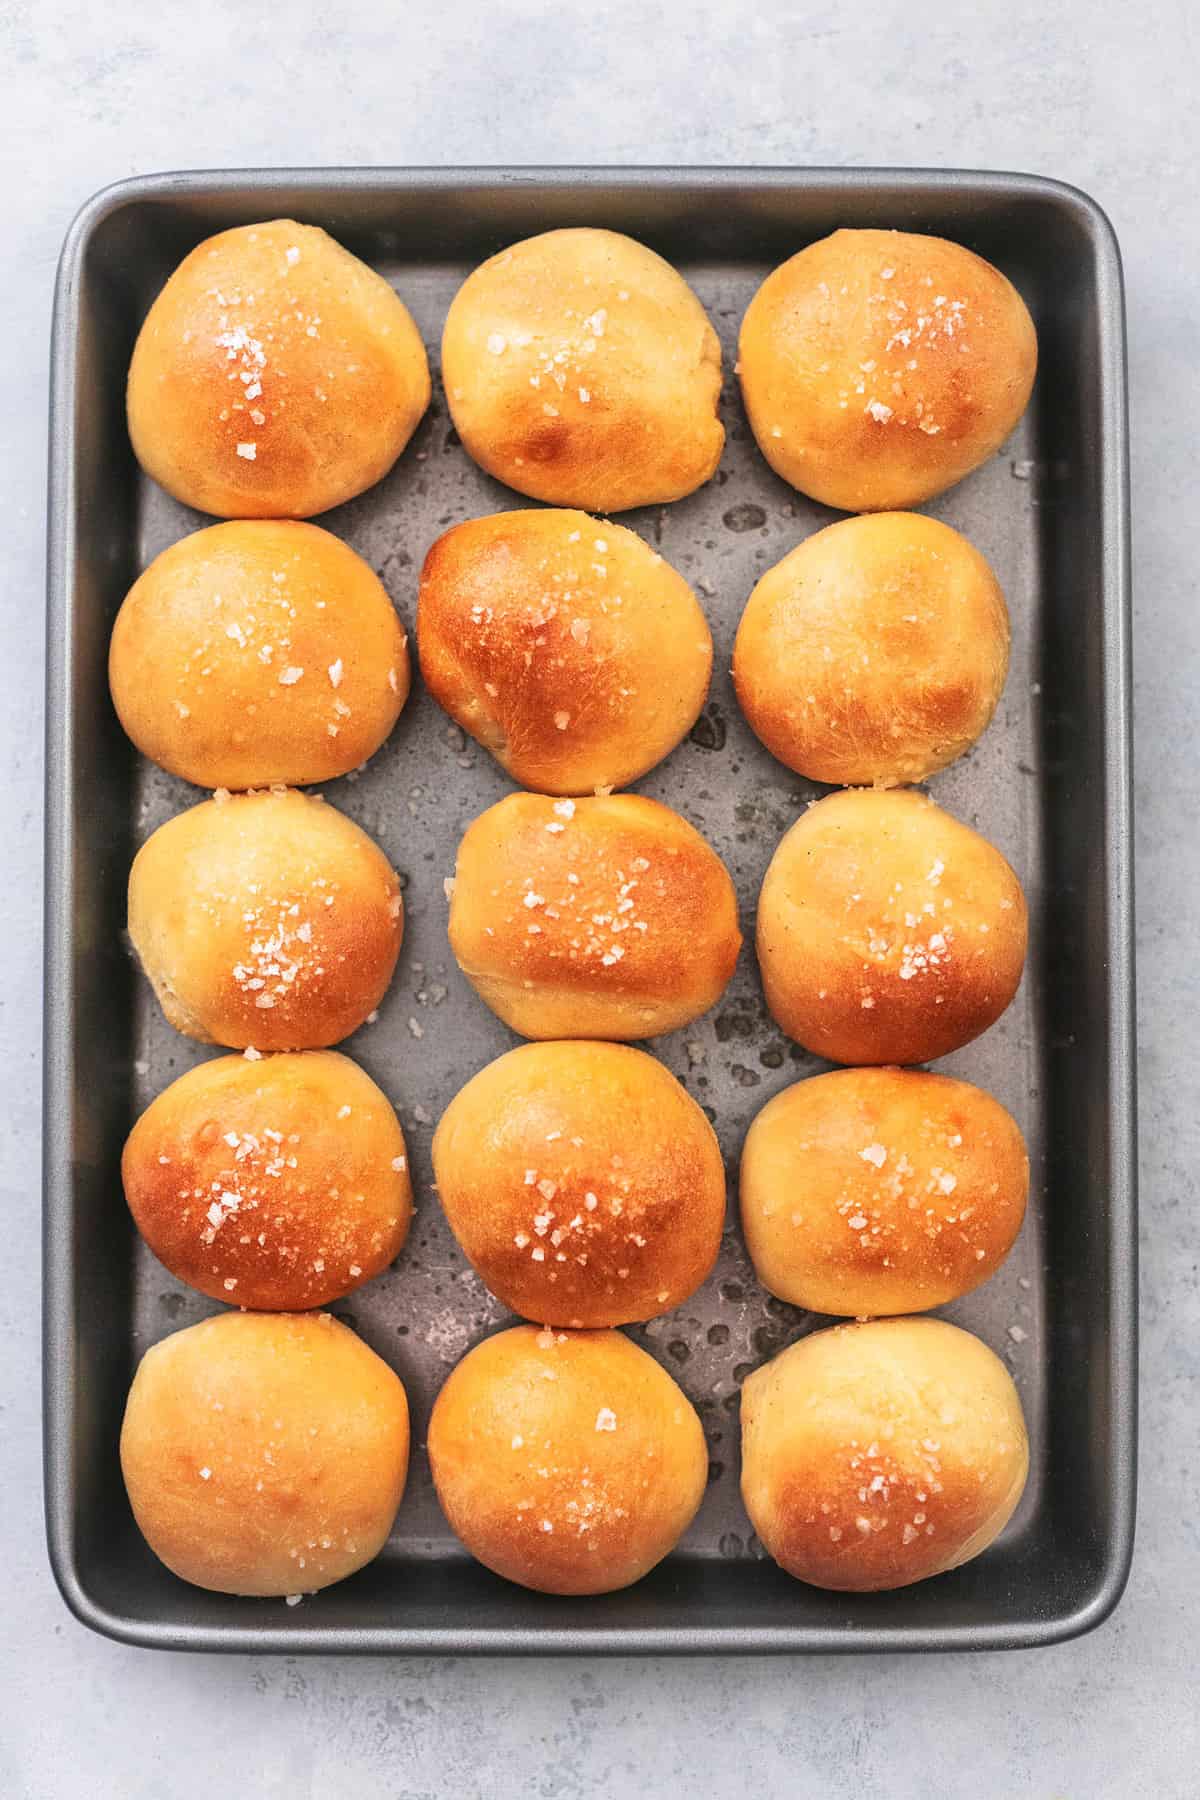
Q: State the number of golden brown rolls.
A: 15